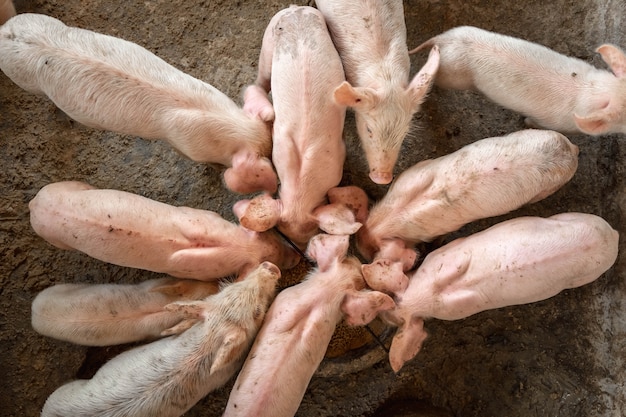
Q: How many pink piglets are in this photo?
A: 10